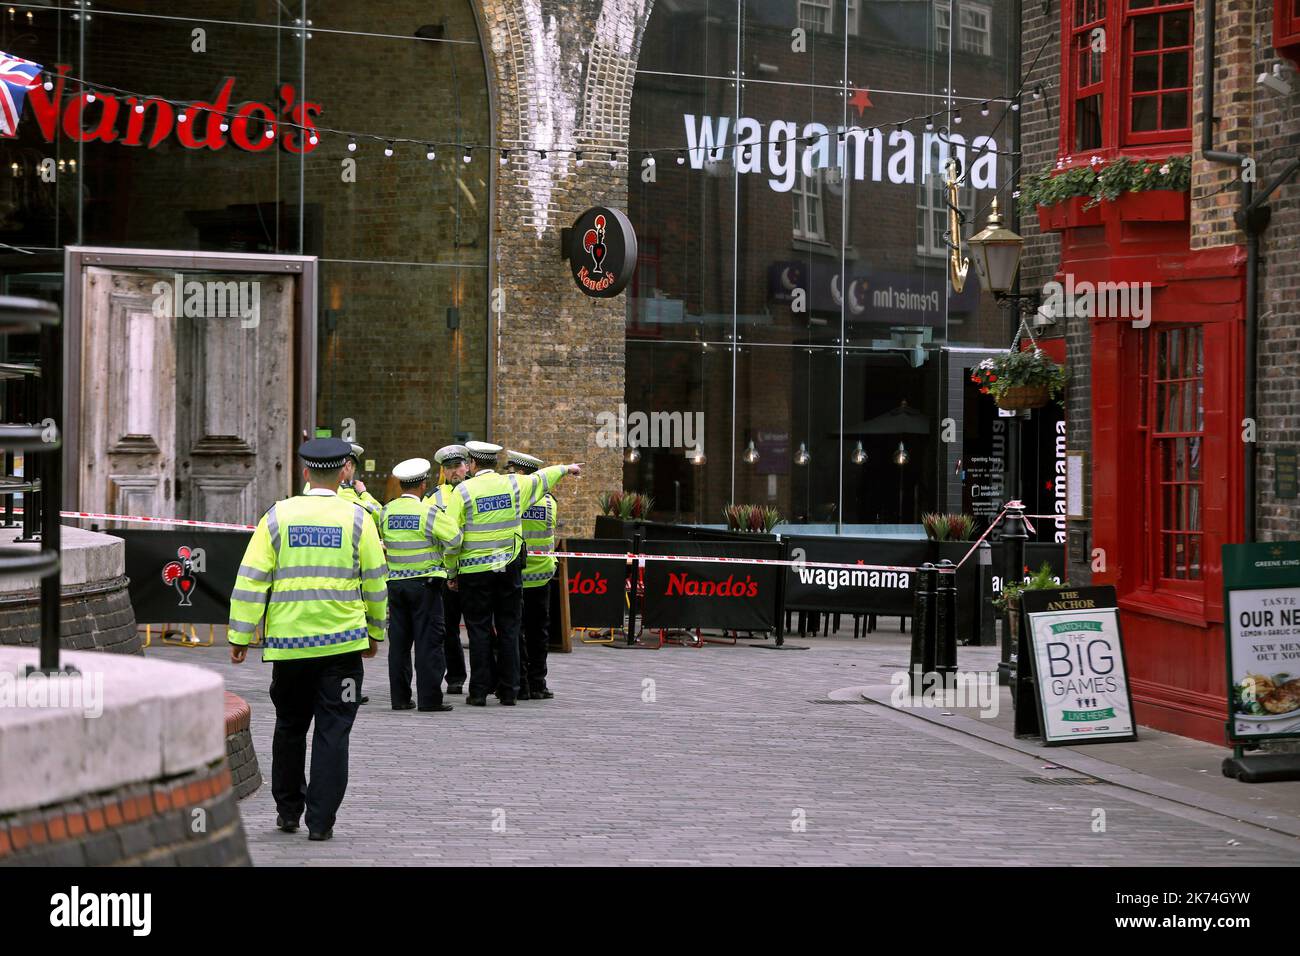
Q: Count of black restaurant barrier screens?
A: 5